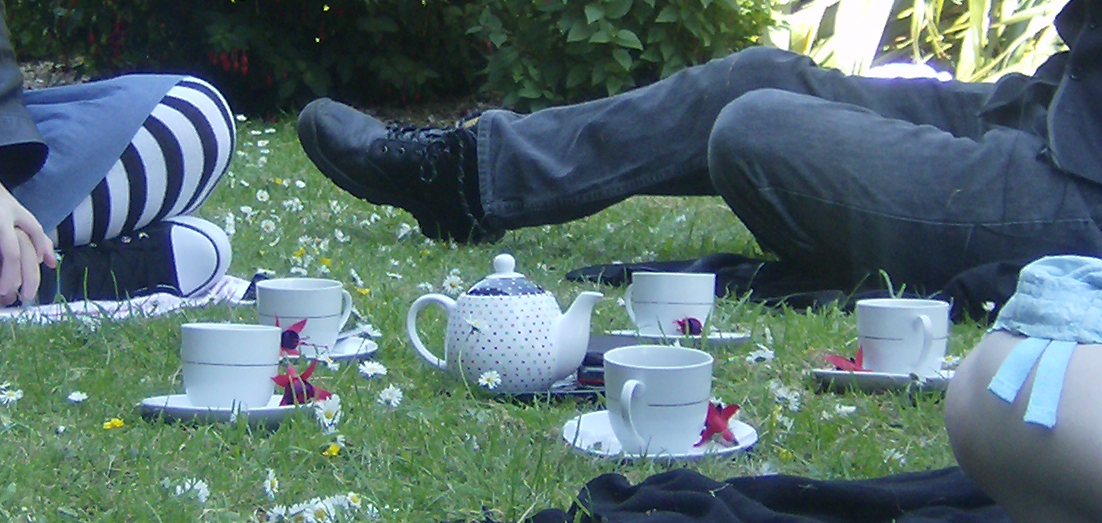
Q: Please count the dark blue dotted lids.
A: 1